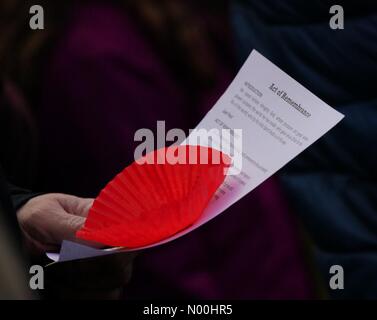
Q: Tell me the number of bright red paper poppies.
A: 1